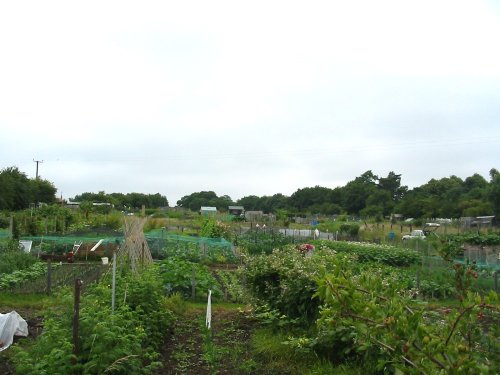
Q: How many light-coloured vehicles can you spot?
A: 1